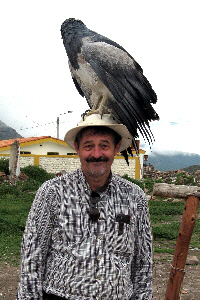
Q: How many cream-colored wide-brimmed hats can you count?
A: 1